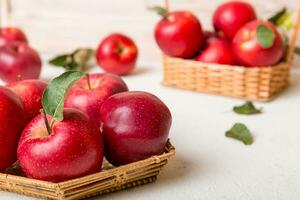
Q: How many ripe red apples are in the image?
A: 12